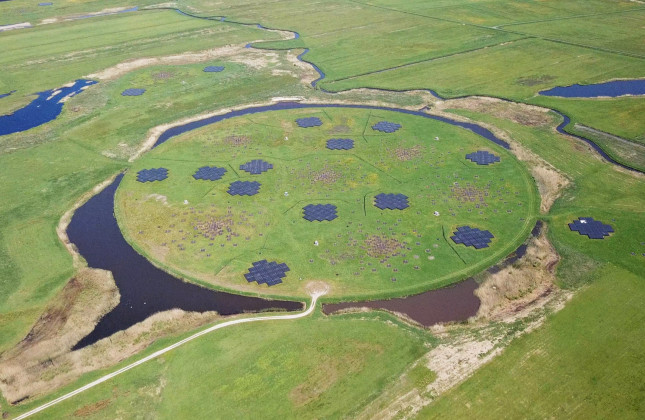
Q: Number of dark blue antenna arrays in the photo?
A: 15